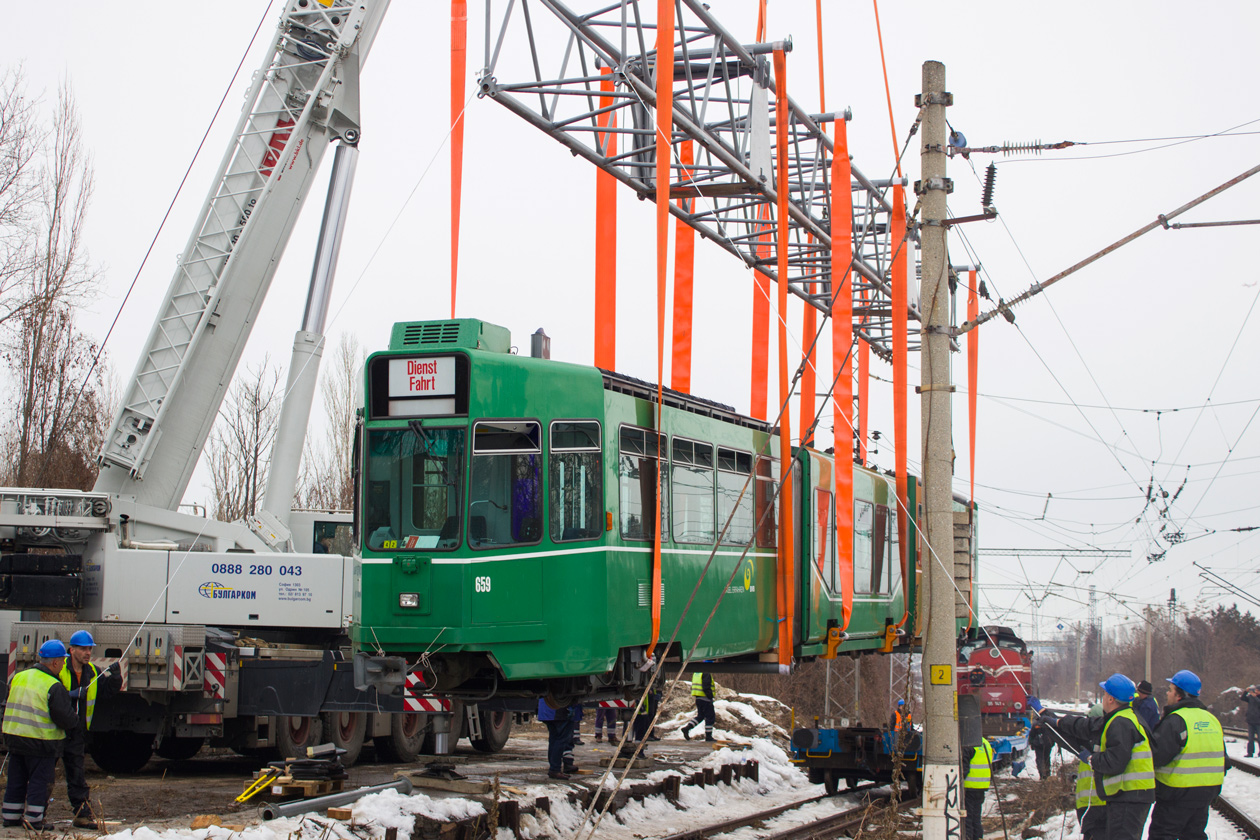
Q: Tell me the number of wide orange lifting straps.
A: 11